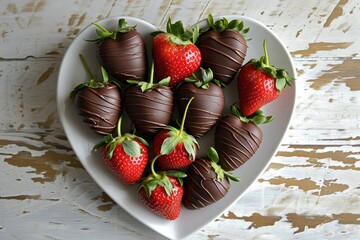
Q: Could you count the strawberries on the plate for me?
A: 12